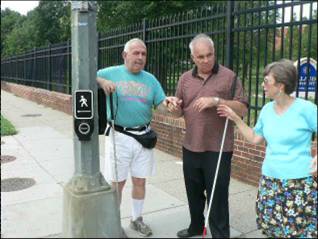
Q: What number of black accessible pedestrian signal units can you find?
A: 1